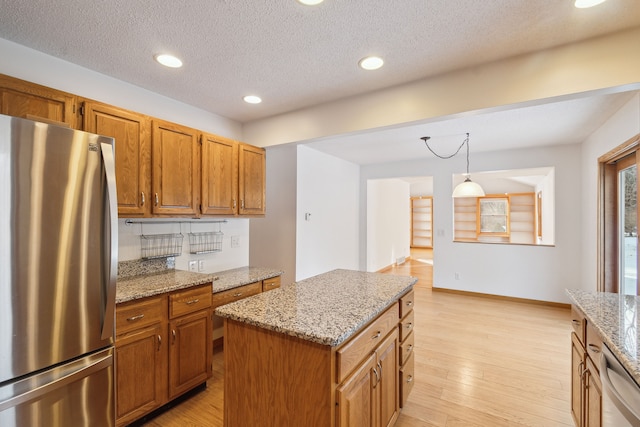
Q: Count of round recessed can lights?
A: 5